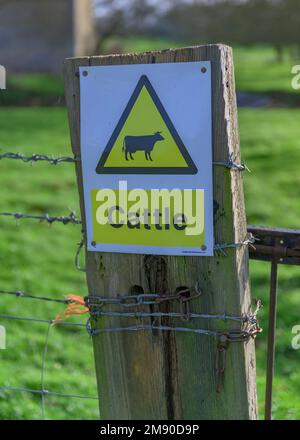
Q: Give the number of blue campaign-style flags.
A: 0